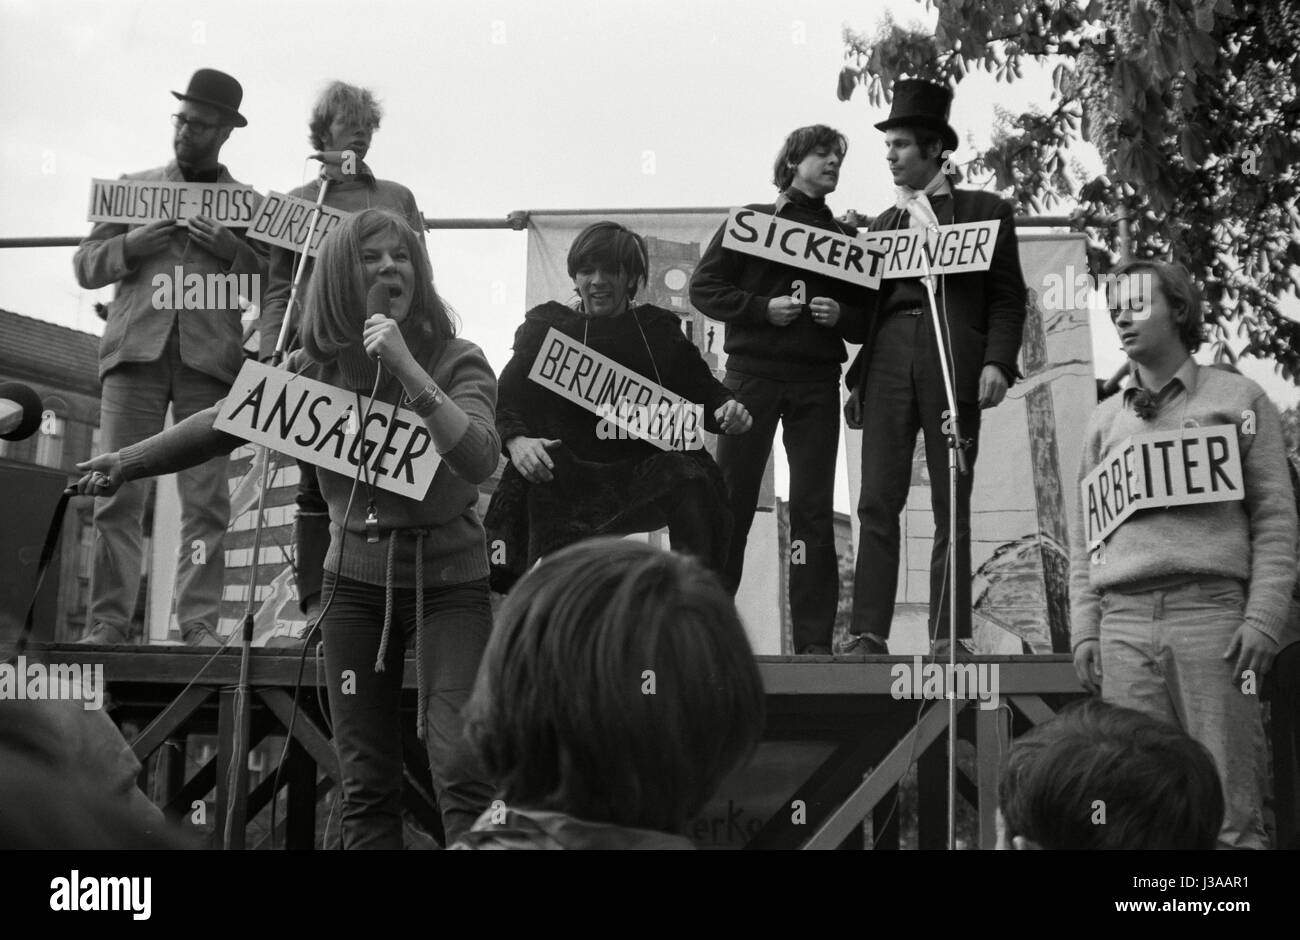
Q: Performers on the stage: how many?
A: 7